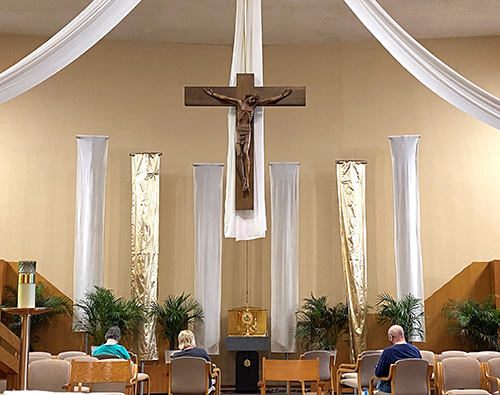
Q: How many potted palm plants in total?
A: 6